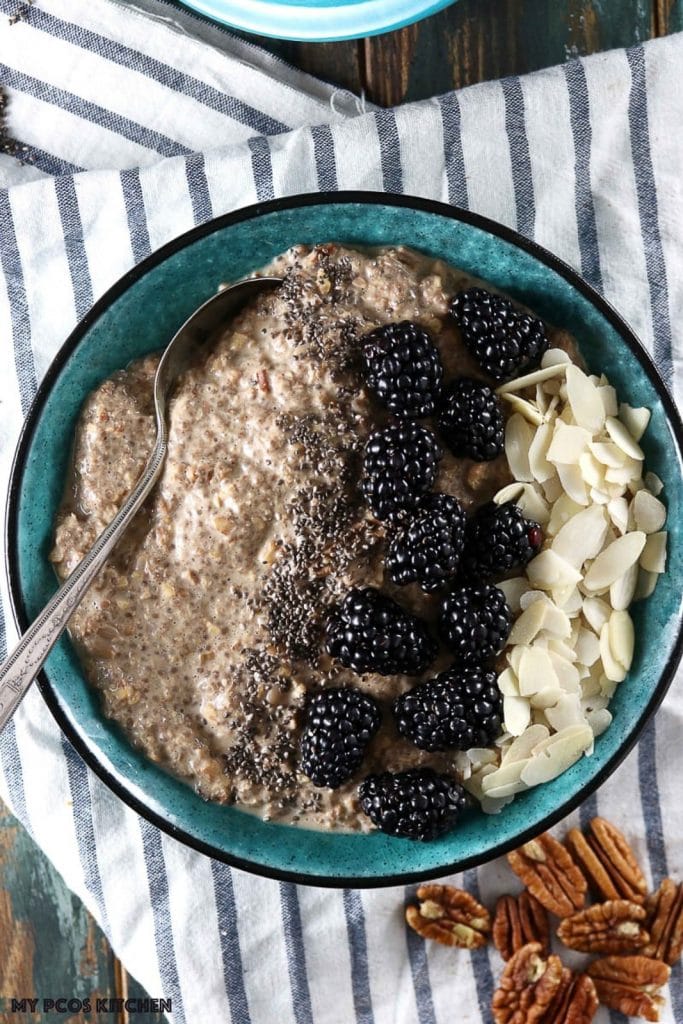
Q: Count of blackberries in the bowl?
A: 11